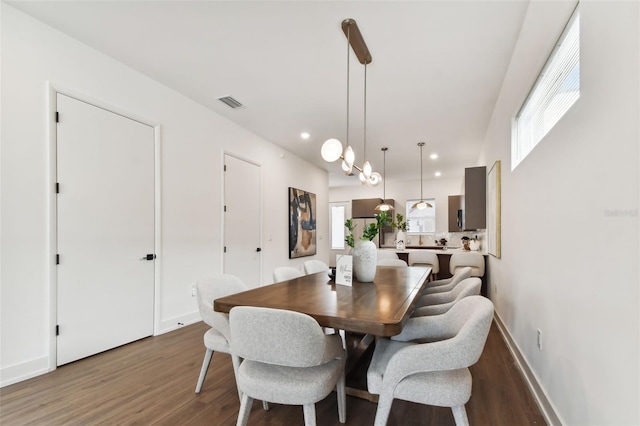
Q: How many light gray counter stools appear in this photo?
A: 3